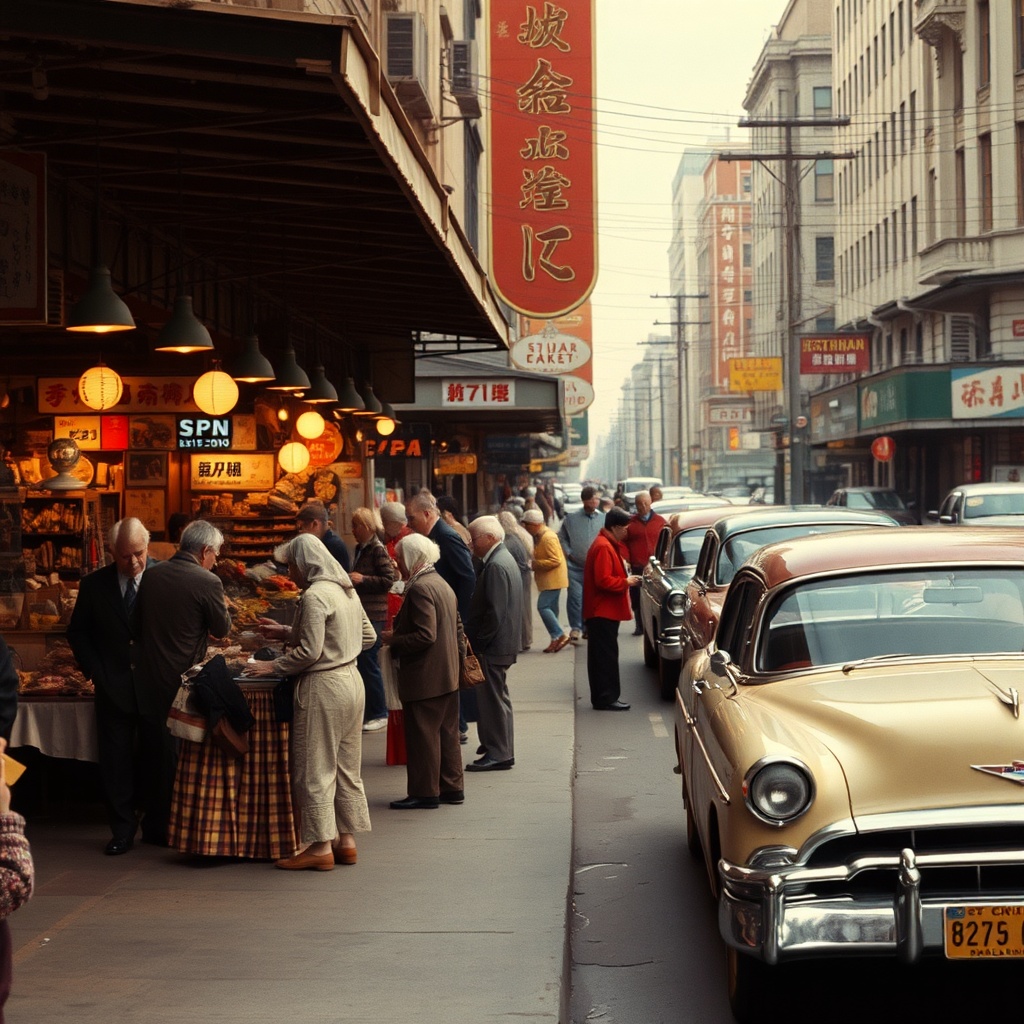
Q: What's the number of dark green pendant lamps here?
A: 8